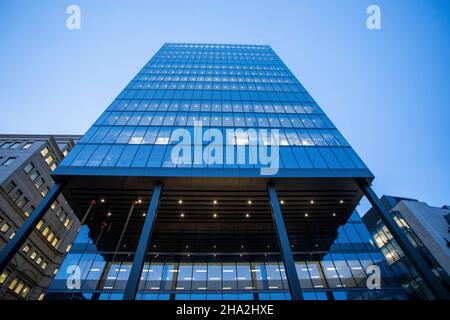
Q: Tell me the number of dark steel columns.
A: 4